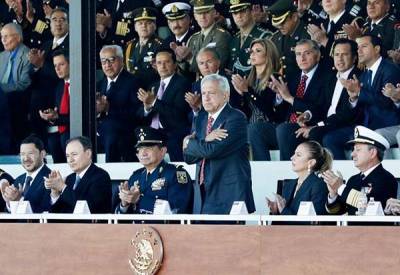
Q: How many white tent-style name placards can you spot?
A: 6